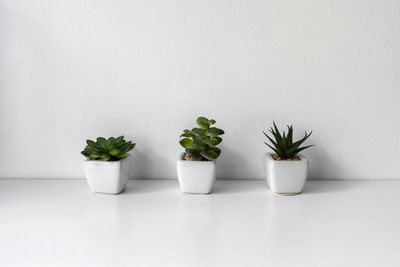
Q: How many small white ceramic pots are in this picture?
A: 3